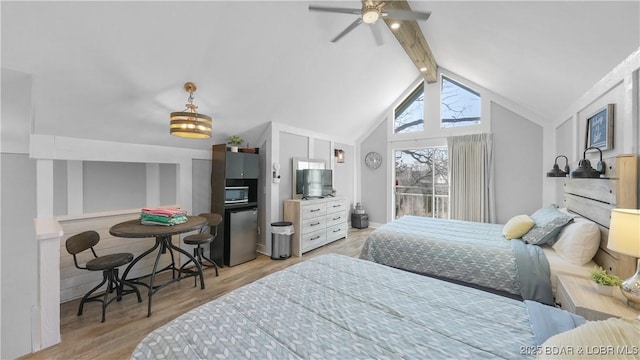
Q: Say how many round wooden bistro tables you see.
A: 1